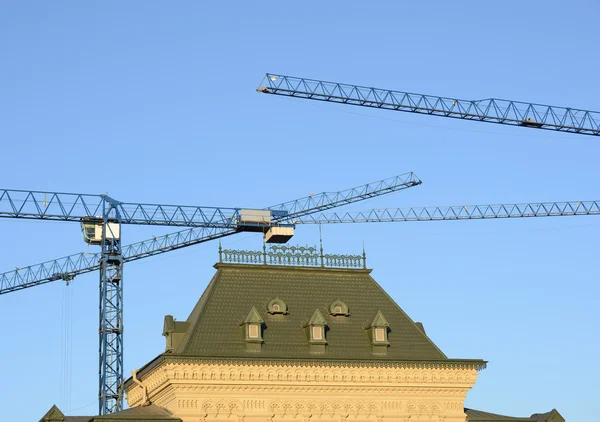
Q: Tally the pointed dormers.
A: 3